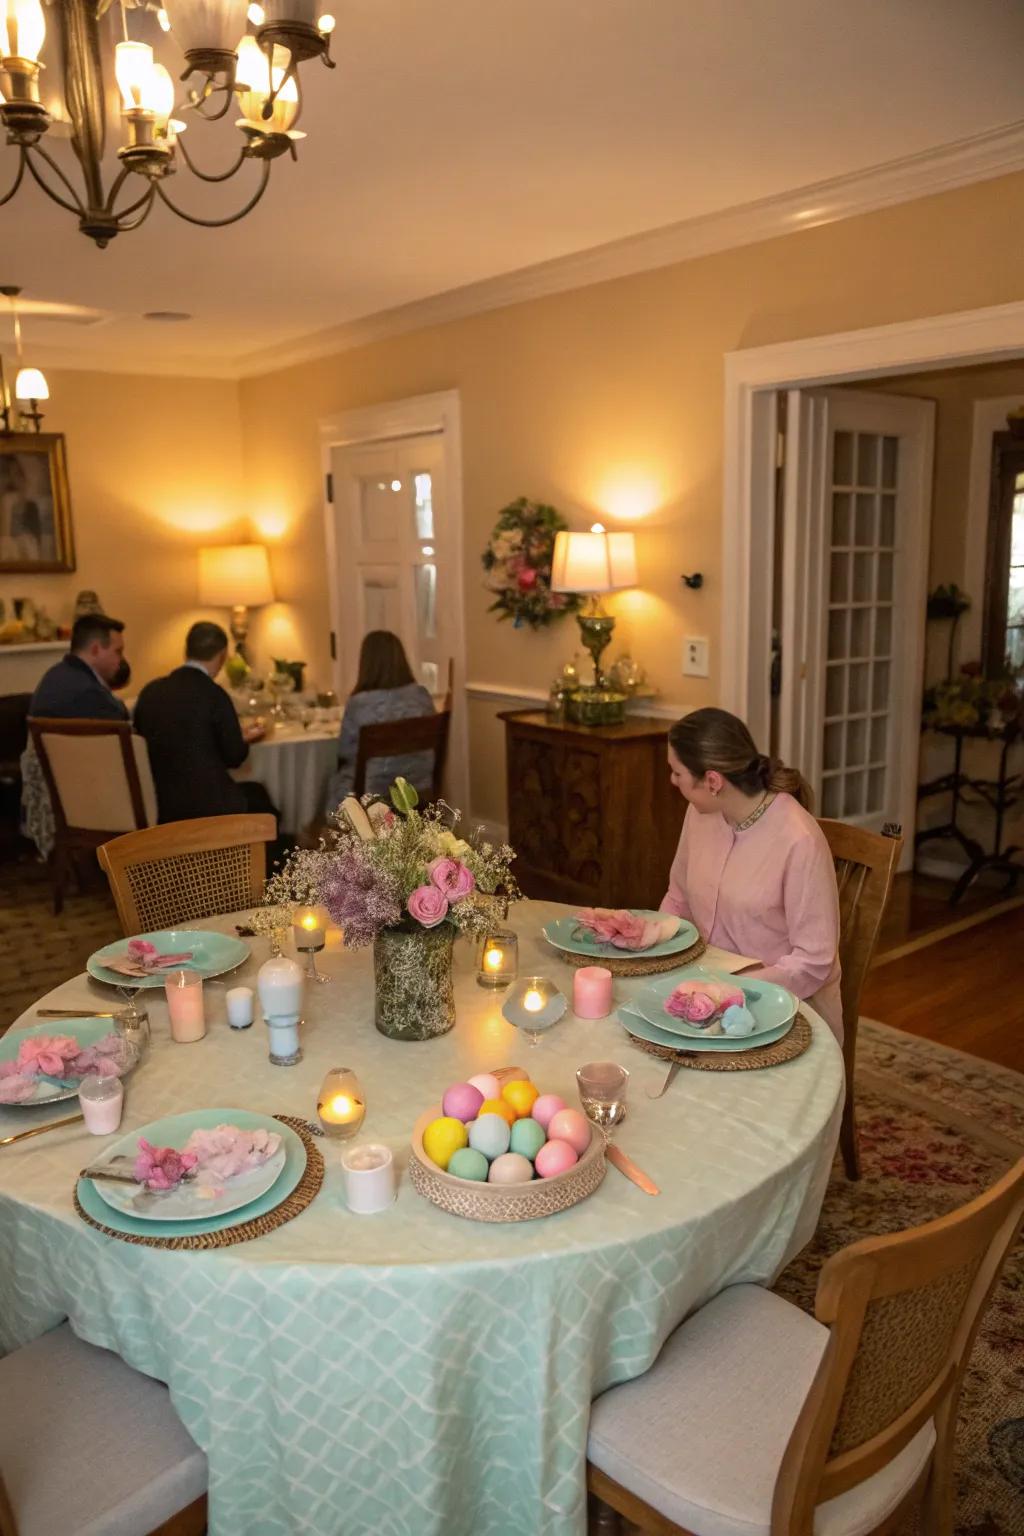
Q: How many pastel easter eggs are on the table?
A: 12